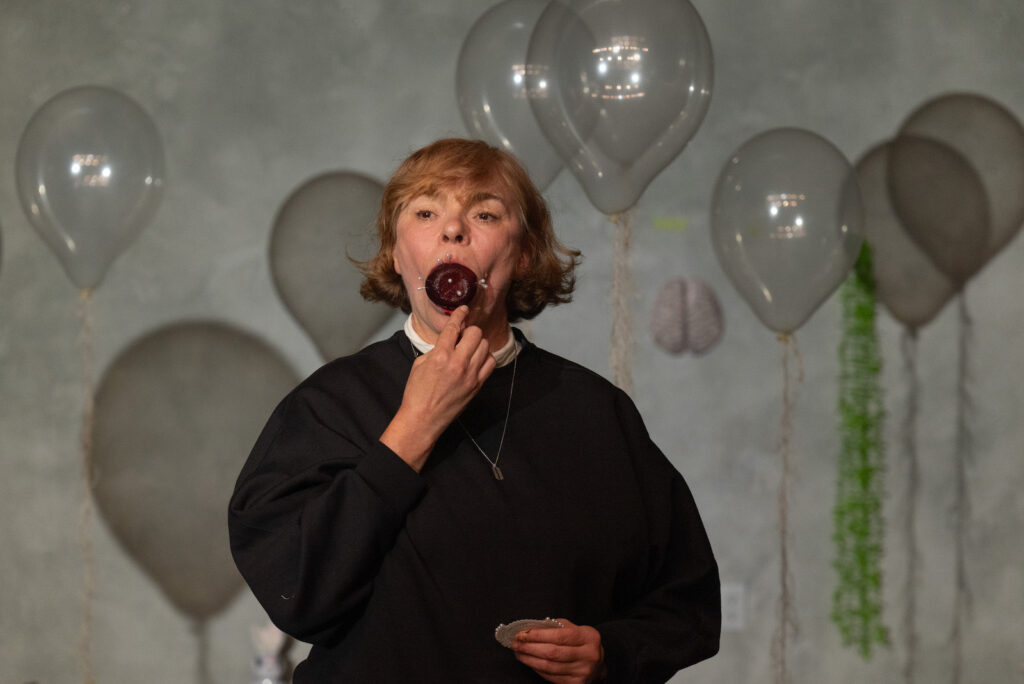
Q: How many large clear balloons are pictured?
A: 4